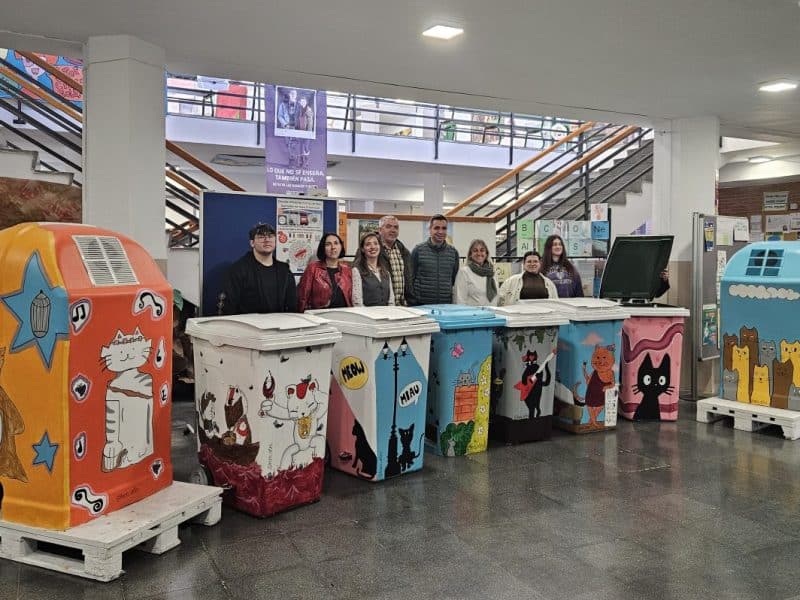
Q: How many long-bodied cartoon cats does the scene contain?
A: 9